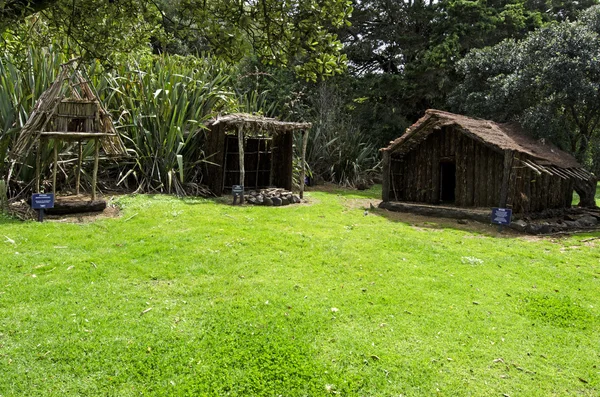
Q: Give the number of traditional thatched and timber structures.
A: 3